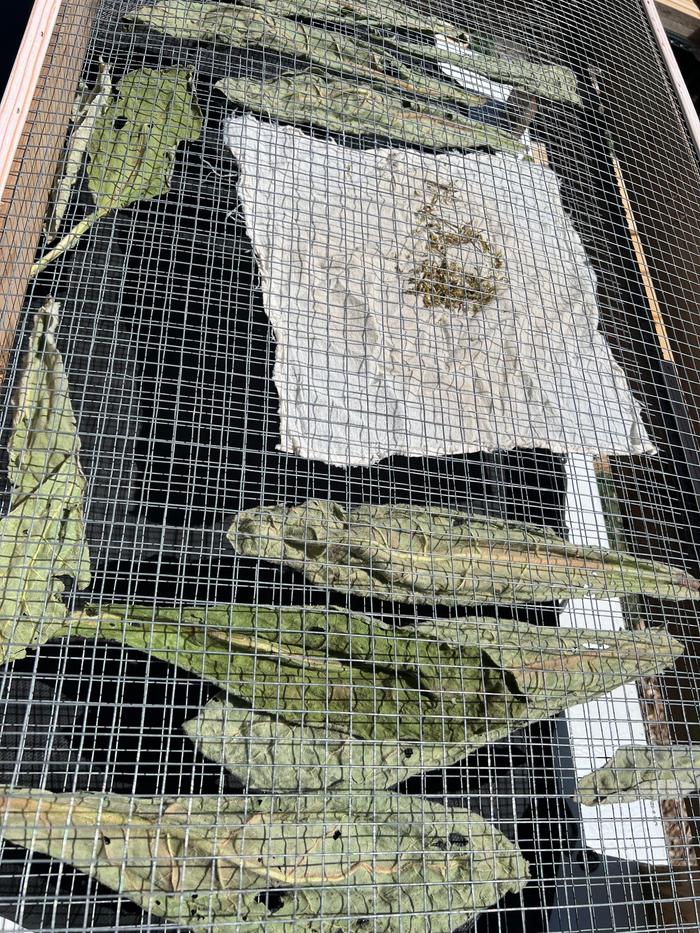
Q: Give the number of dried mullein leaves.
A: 12